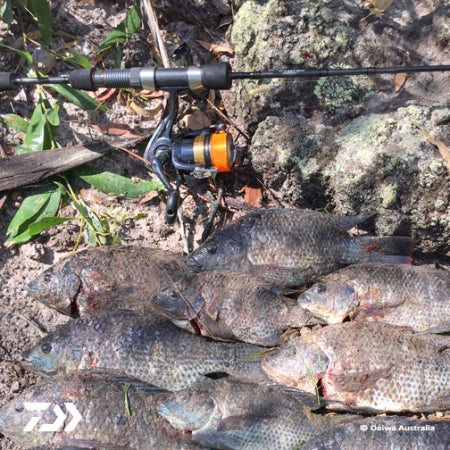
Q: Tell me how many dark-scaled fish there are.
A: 9